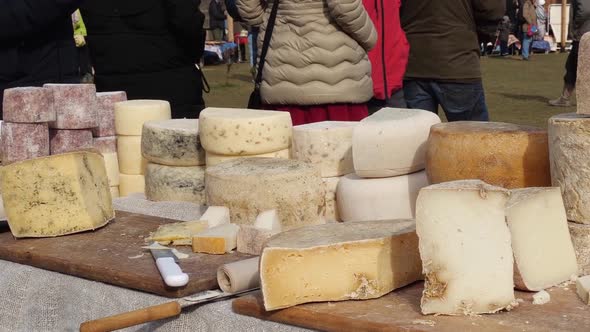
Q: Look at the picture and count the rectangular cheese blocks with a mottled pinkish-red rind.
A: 6